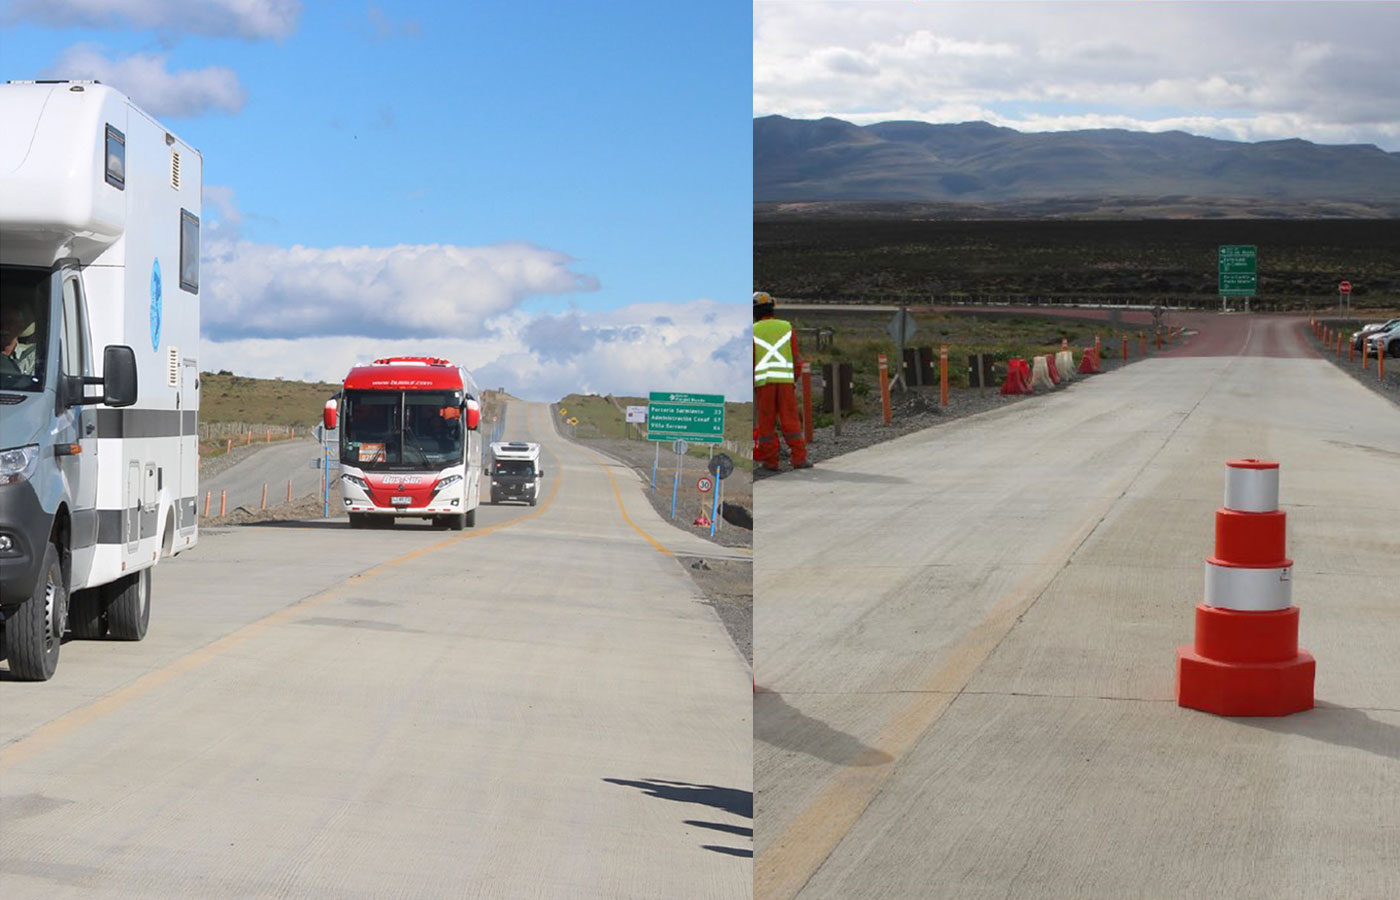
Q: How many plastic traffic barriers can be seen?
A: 5